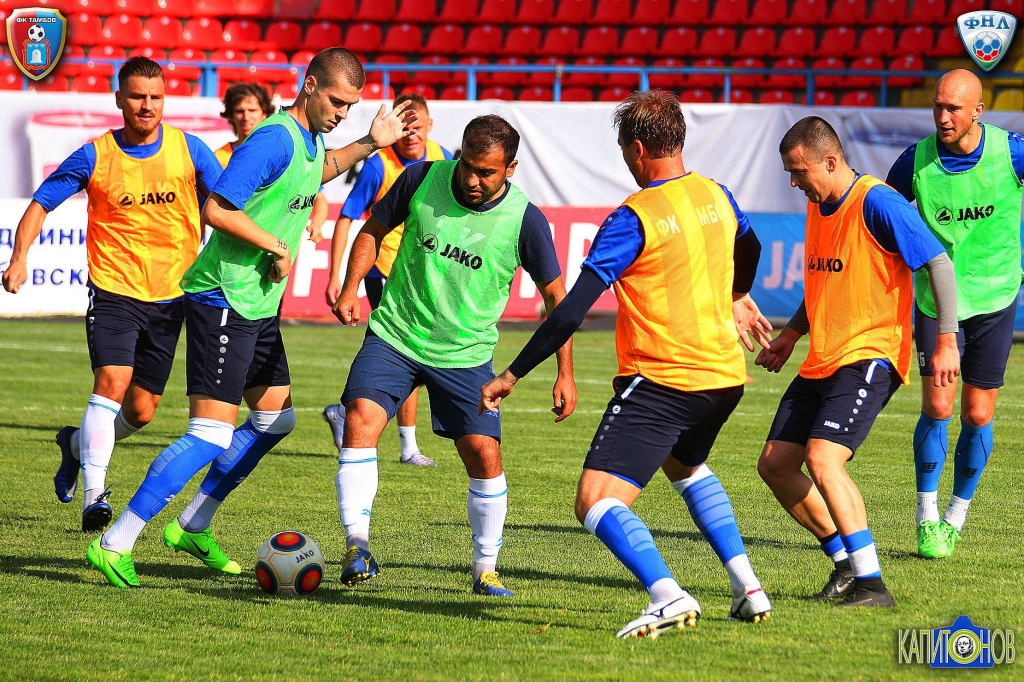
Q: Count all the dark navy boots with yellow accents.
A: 2